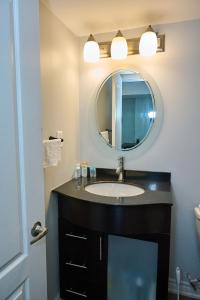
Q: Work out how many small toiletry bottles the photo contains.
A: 3